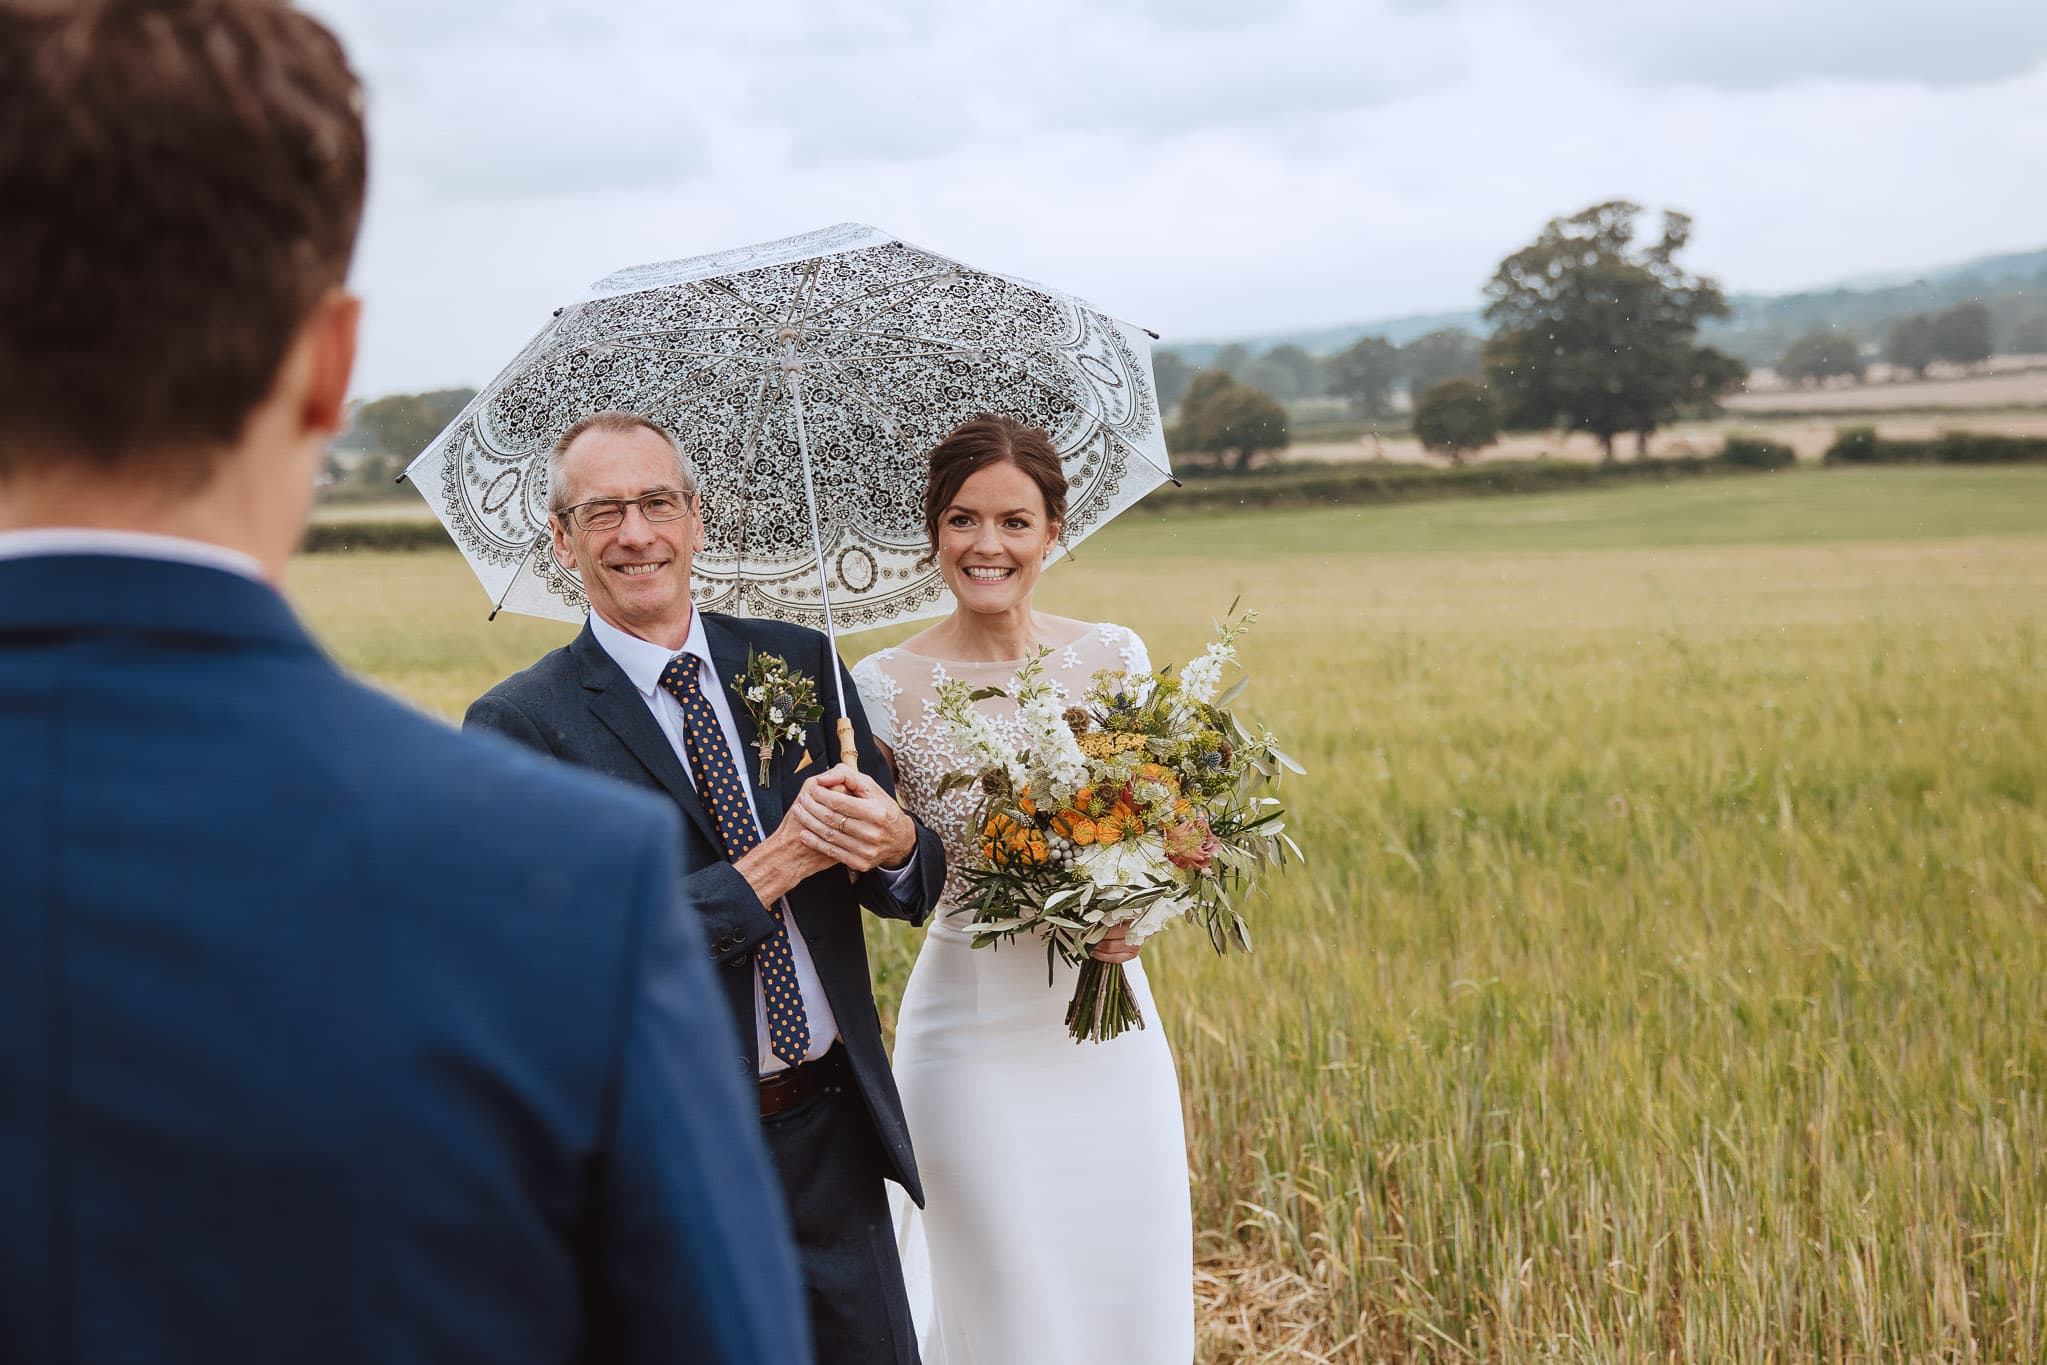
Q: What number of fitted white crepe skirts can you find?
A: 1